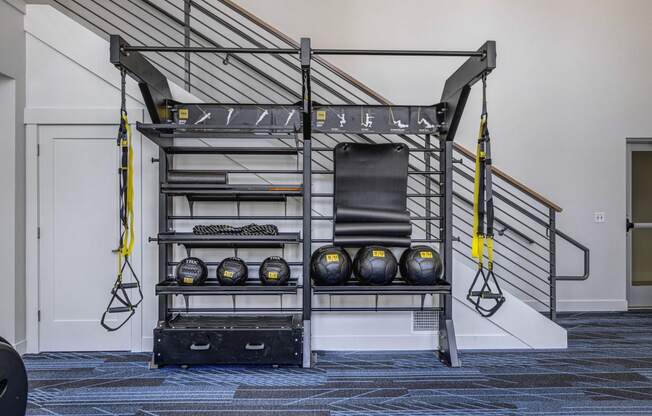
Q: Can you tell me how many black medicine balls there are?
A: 6